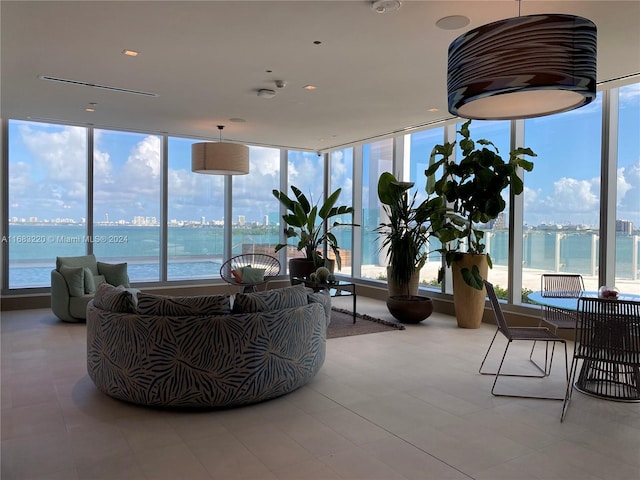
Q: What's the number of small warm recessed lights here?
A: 4